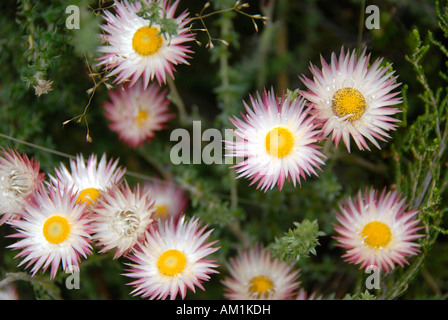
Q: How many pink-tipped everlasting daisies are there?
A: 12